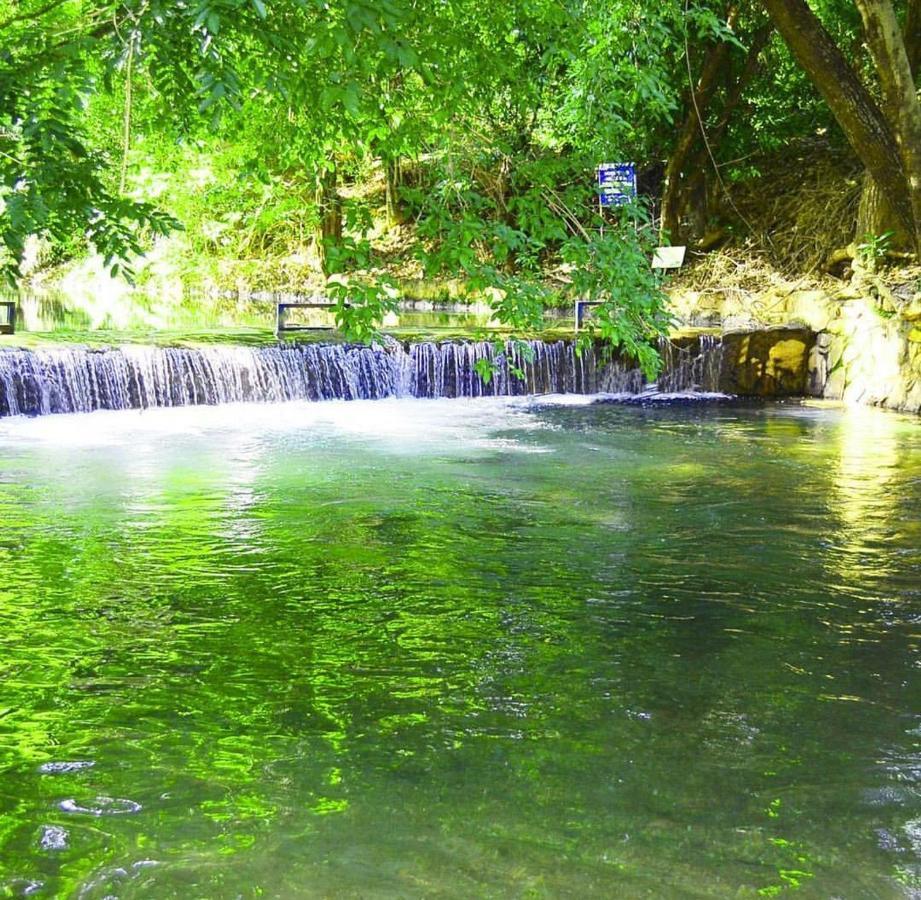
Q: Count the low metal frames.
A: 3